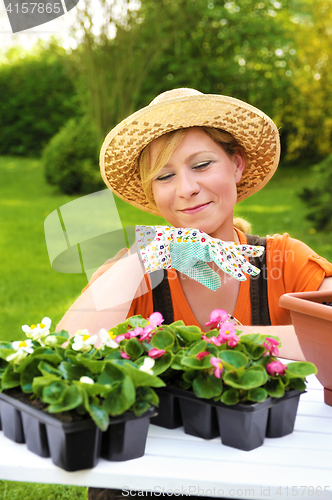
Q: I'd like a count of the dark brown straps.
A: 2